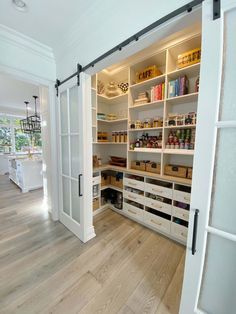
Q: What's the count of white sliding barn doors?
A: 2